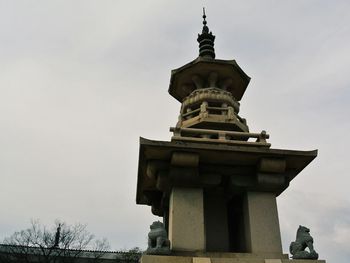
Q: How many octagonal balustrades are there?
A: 1